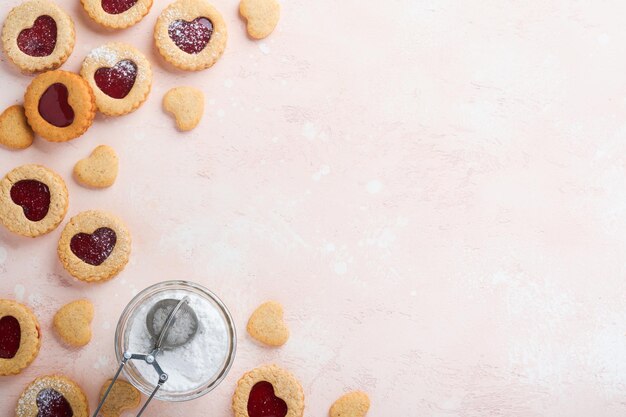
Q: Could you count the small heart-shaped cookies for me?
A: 8